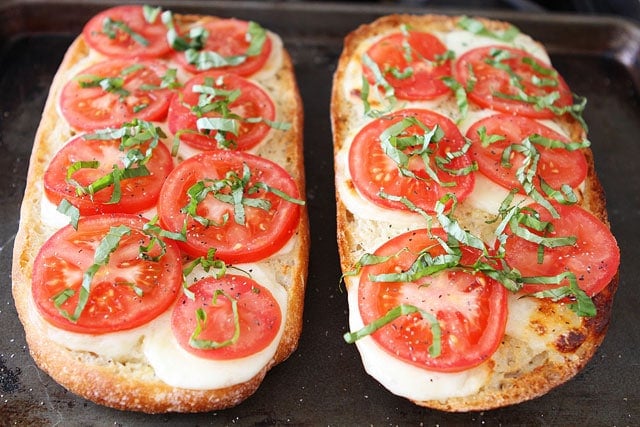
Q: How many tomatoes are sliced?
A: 14